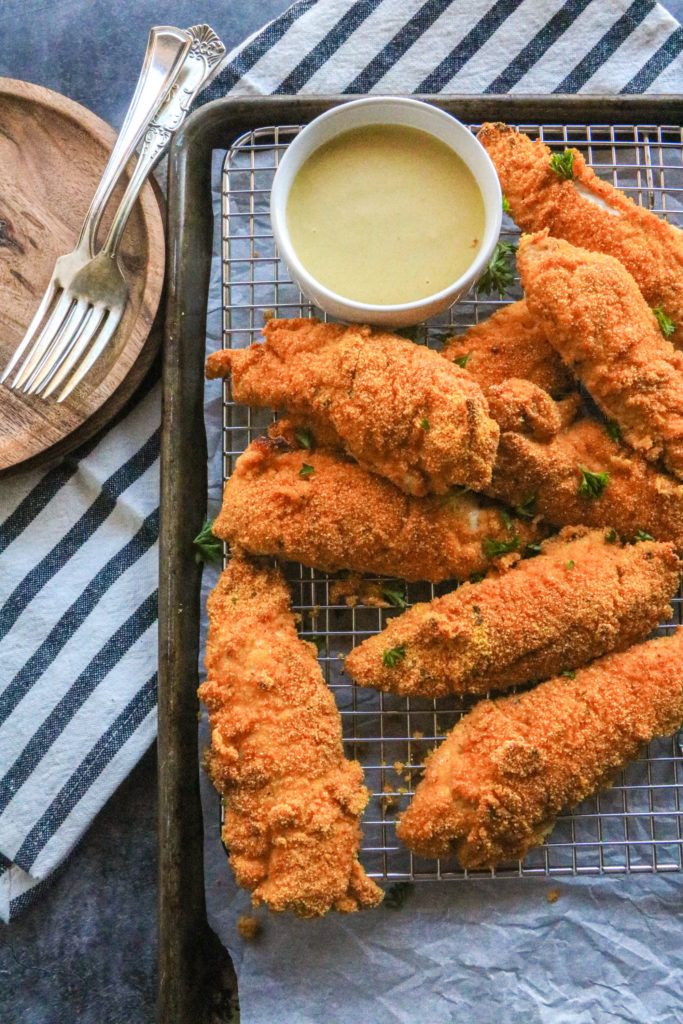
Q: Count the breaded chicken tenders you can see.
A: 9